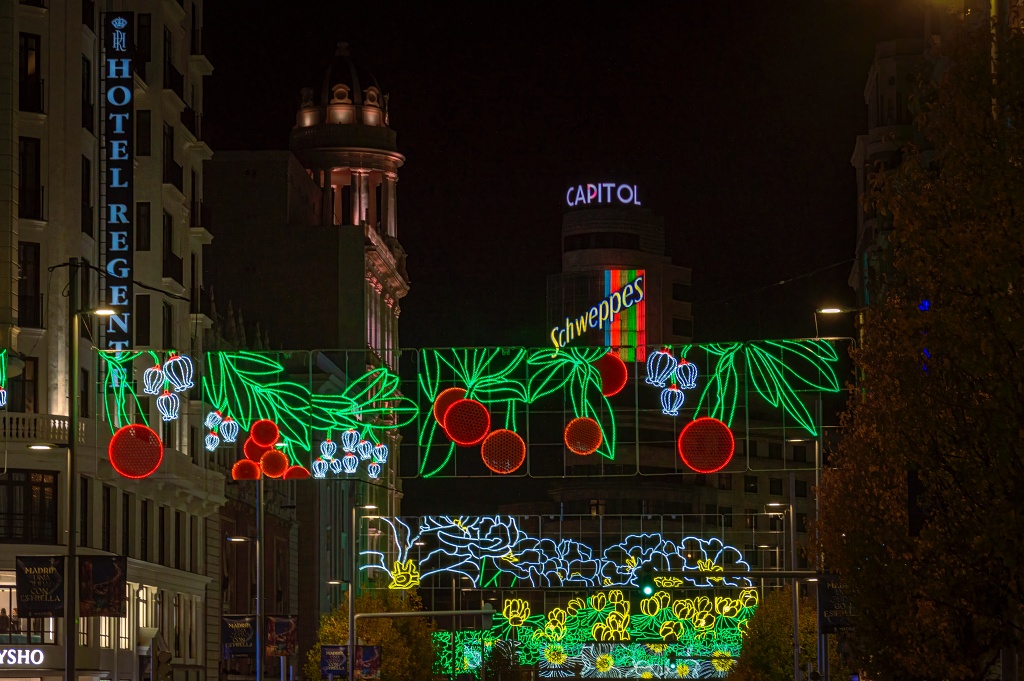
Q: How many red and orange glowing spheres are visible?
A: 12